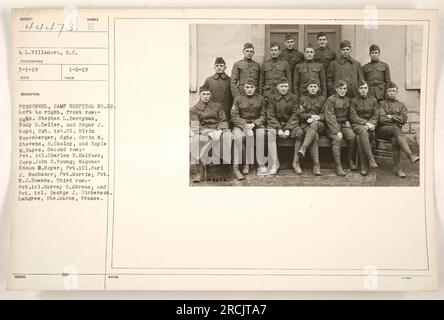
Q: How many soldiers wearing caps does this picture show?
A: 15